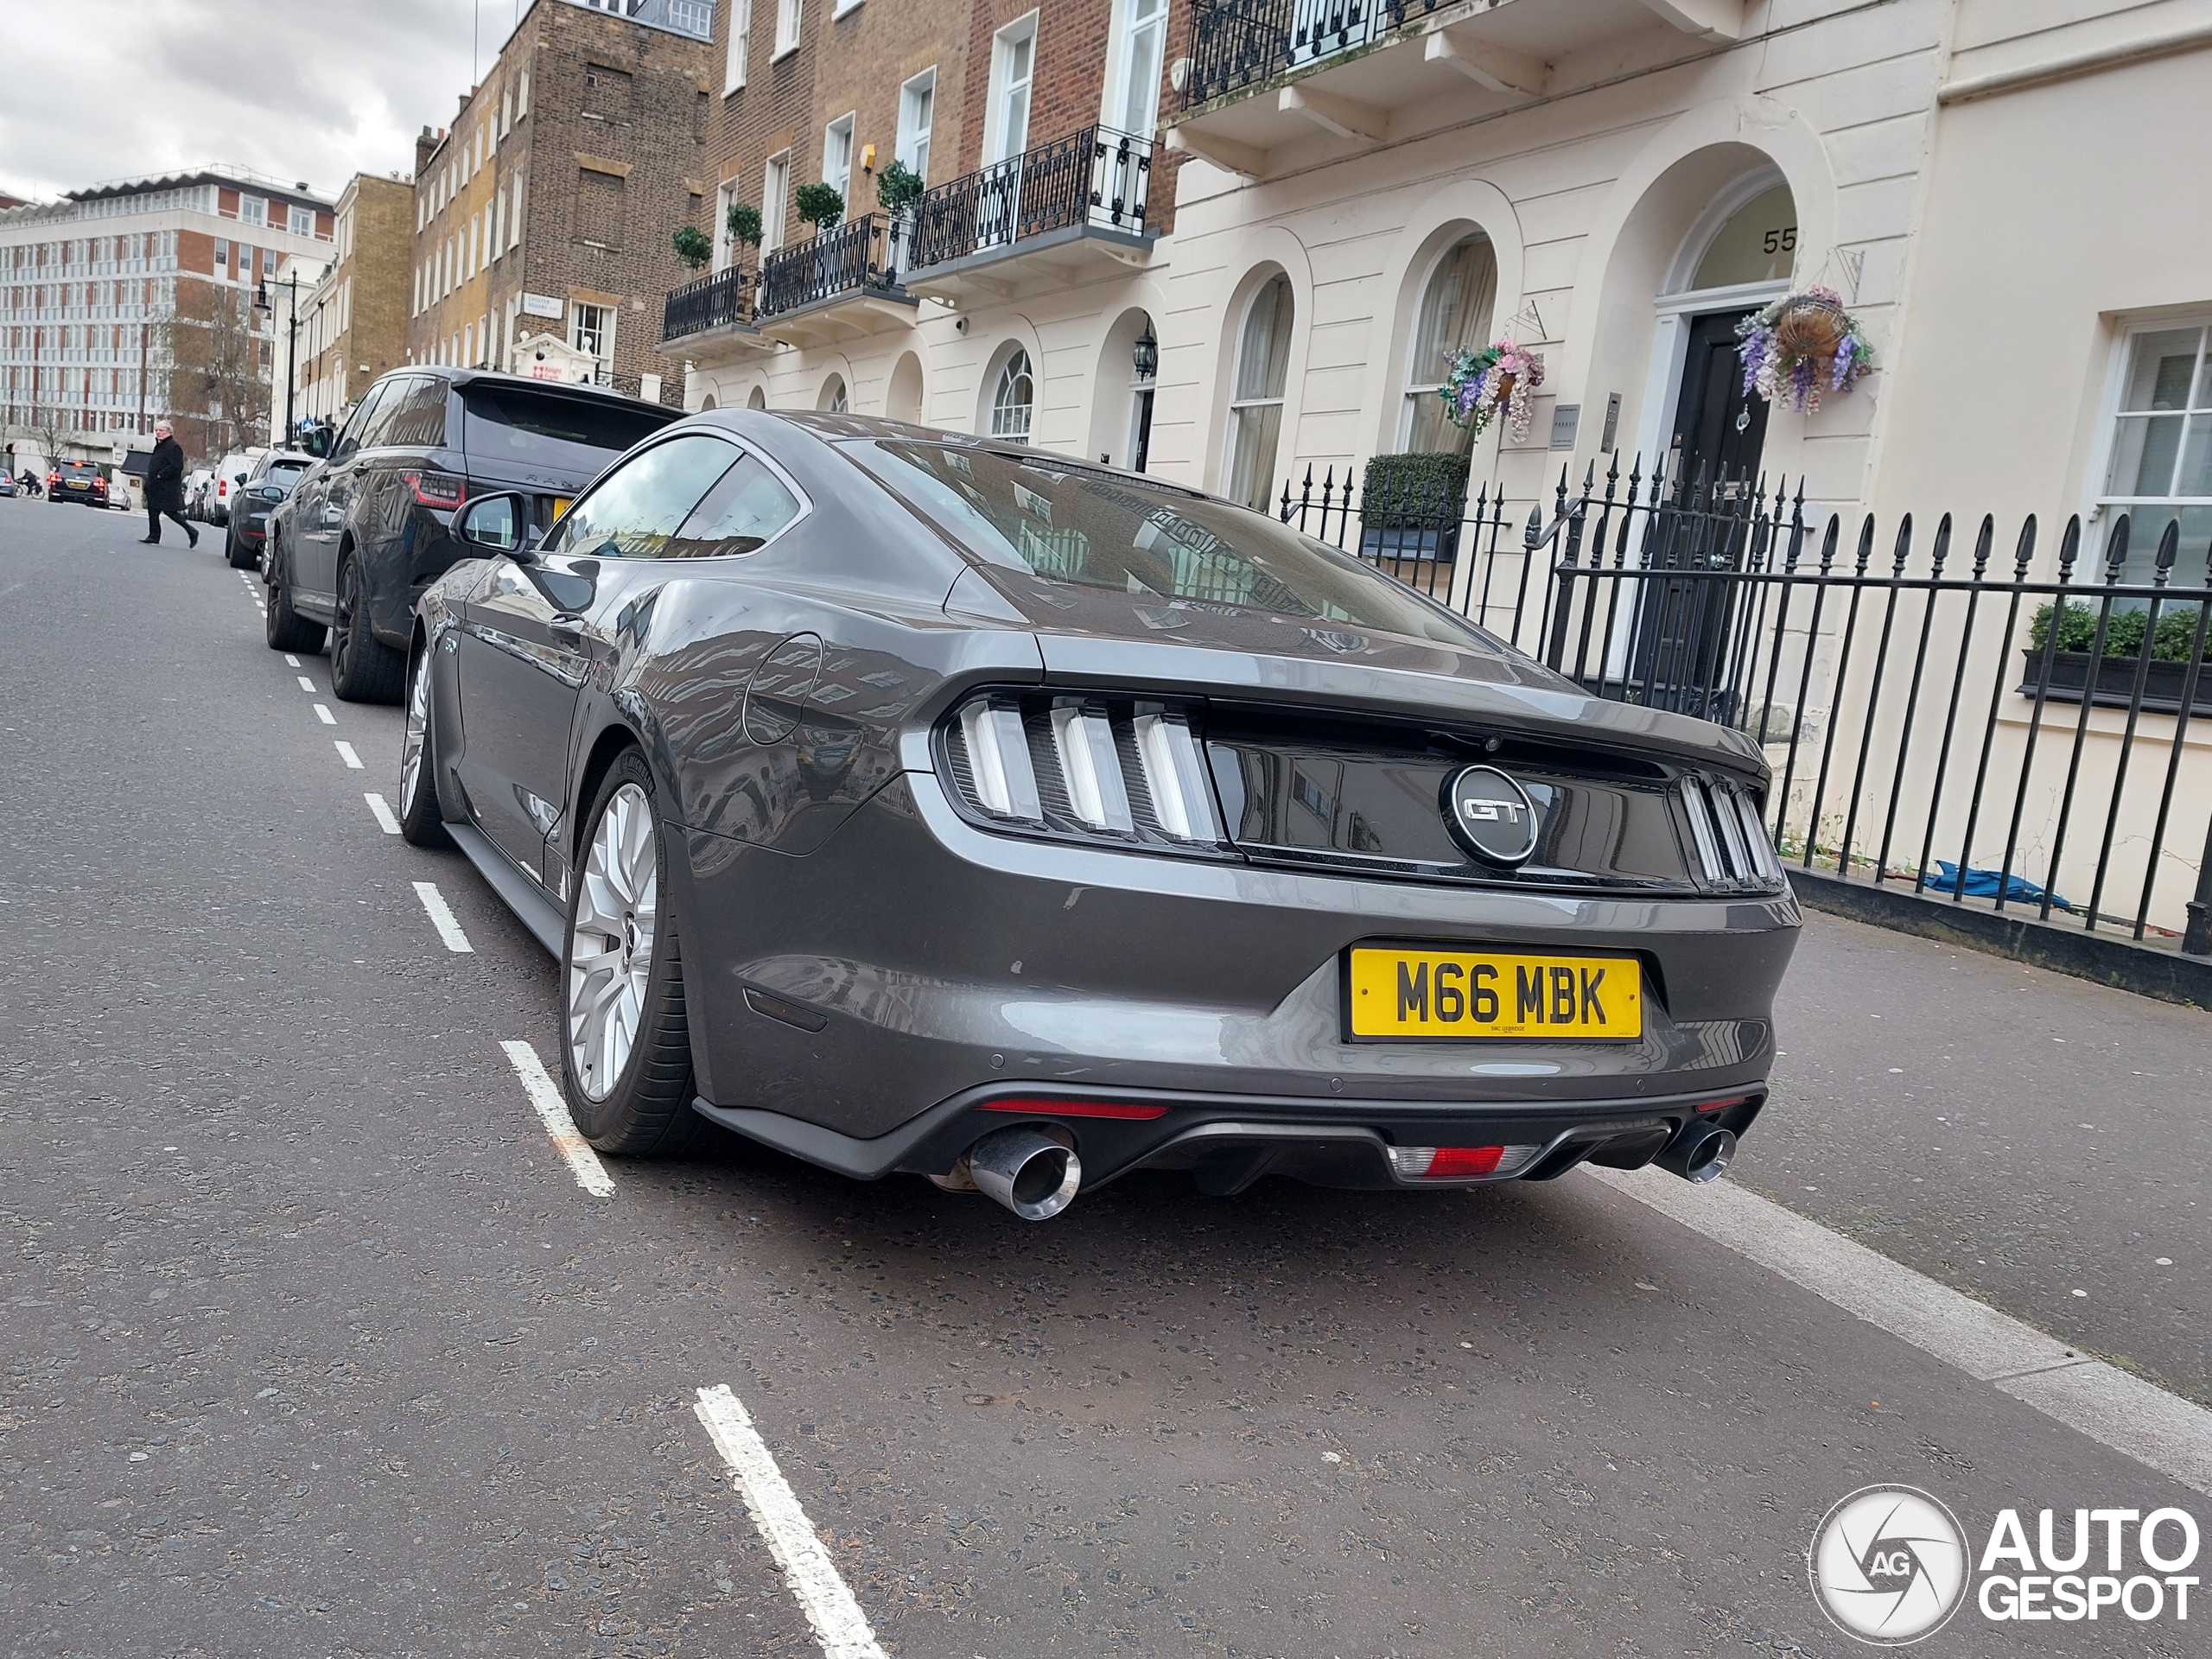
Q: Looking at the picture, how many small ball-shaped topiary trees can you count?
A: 4